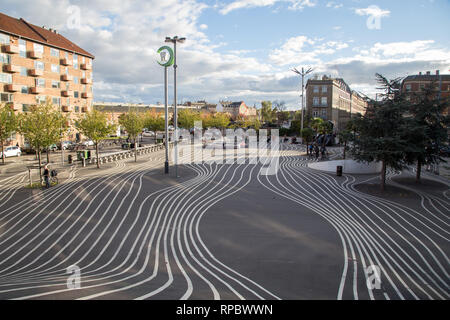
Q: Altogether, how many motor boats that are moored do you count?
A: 0